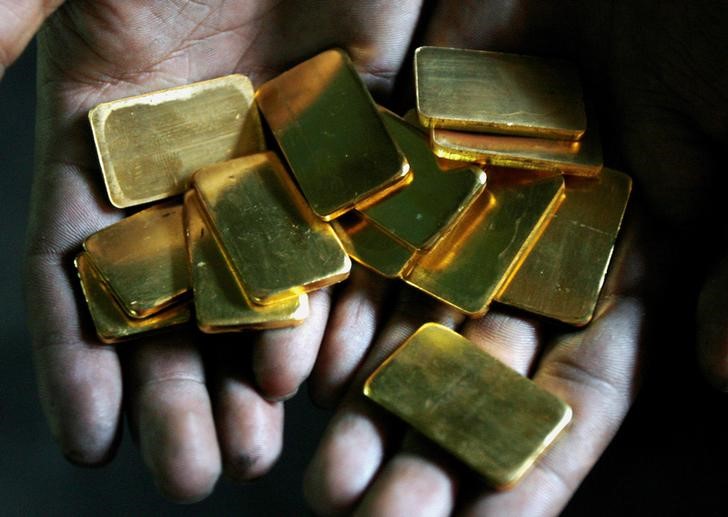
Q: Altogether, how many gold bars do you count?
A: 13